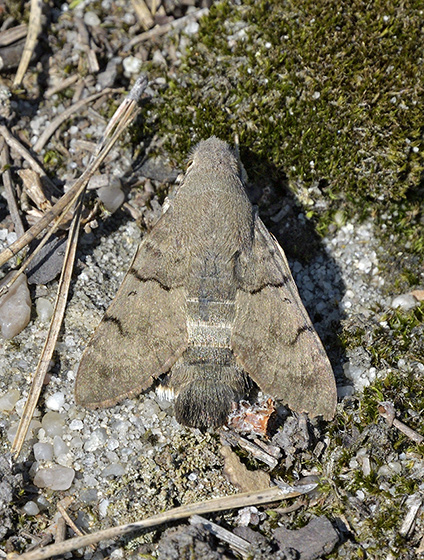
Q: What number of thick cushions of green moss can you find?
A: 1